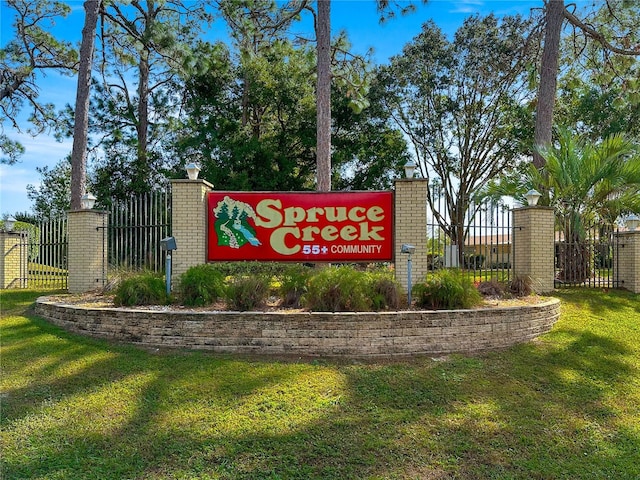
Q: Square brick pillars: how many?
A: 6